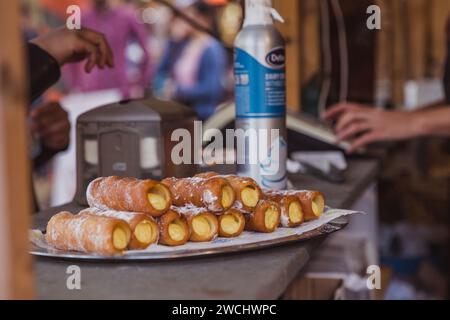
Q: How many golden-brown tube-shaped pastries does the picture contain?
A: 11